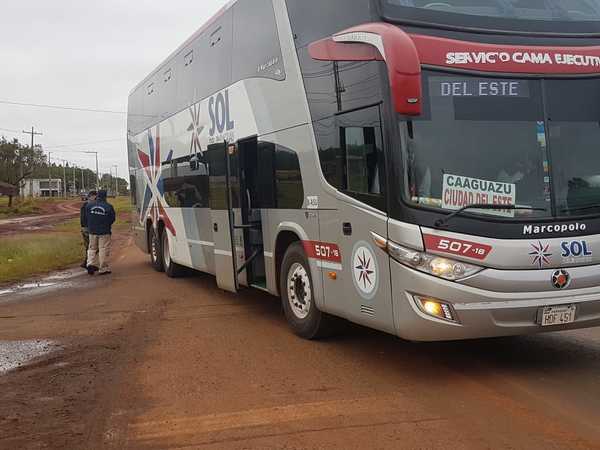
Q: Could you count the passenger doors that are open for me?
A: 1